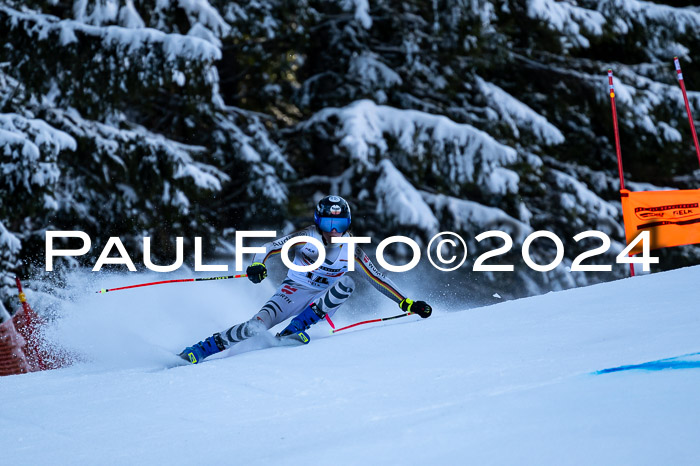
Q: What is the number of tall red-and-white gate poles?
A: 2